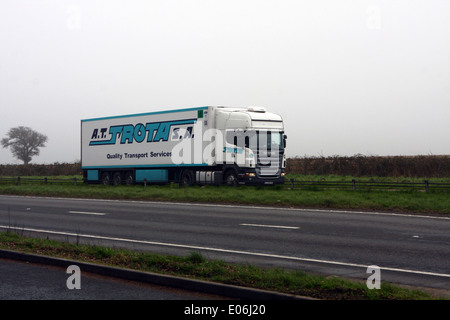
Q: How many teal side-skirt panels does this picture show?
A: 2